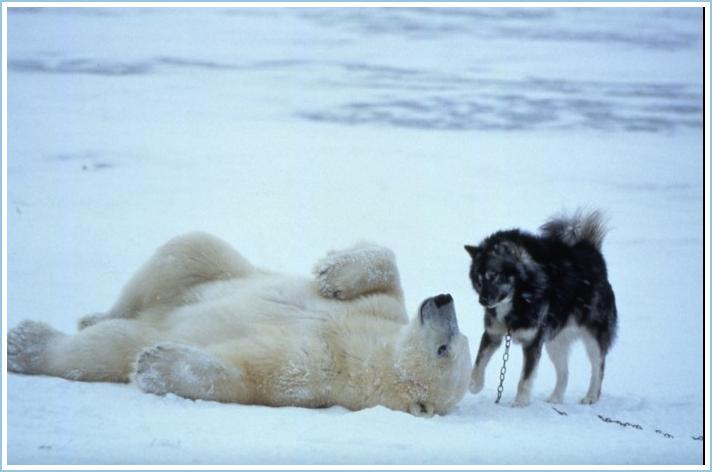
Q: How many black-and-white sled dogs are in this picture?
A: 1